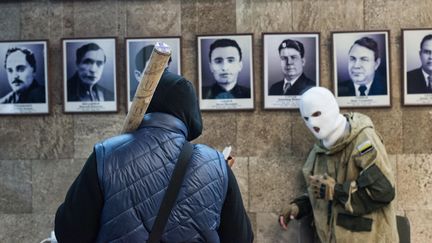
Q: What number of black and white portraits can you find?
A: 7